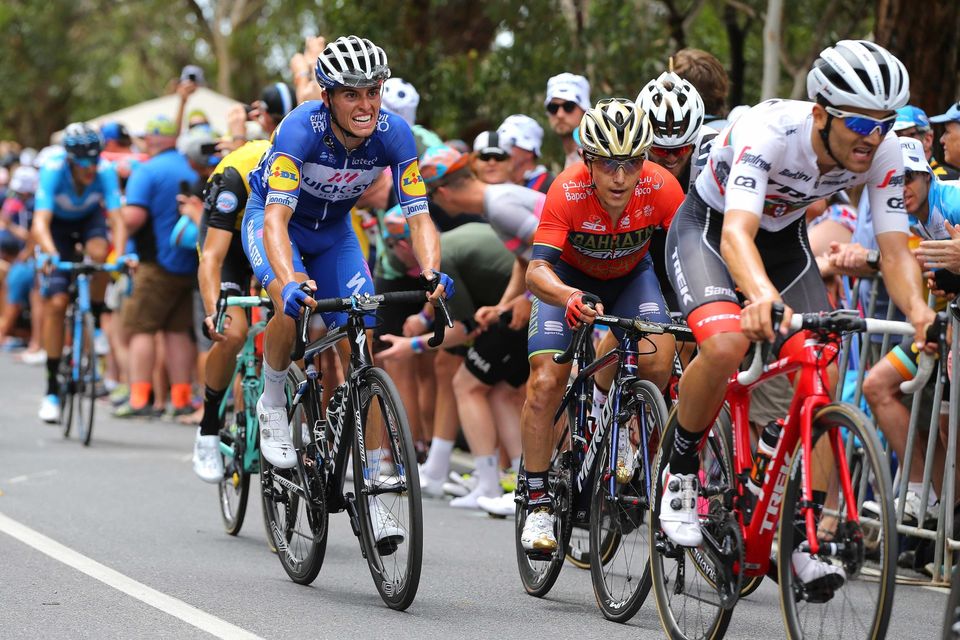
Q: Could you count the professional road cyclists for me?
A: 6